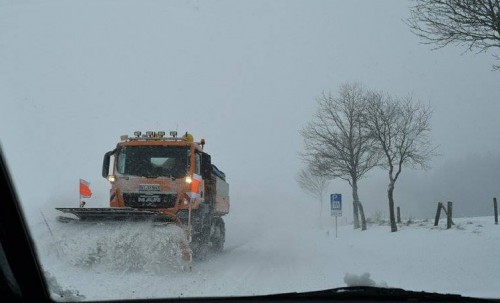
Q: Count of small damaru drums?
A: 0